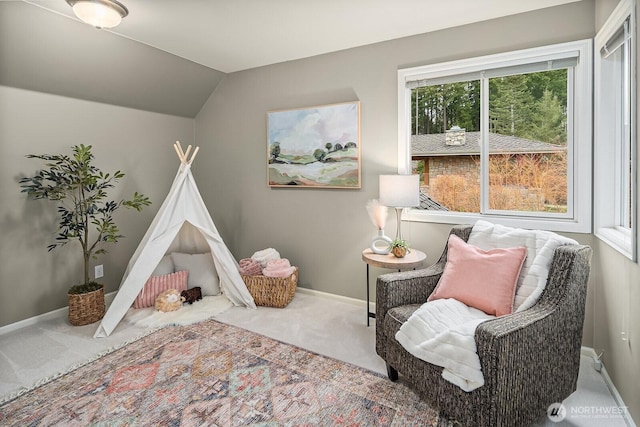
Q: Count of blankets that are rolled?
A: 3